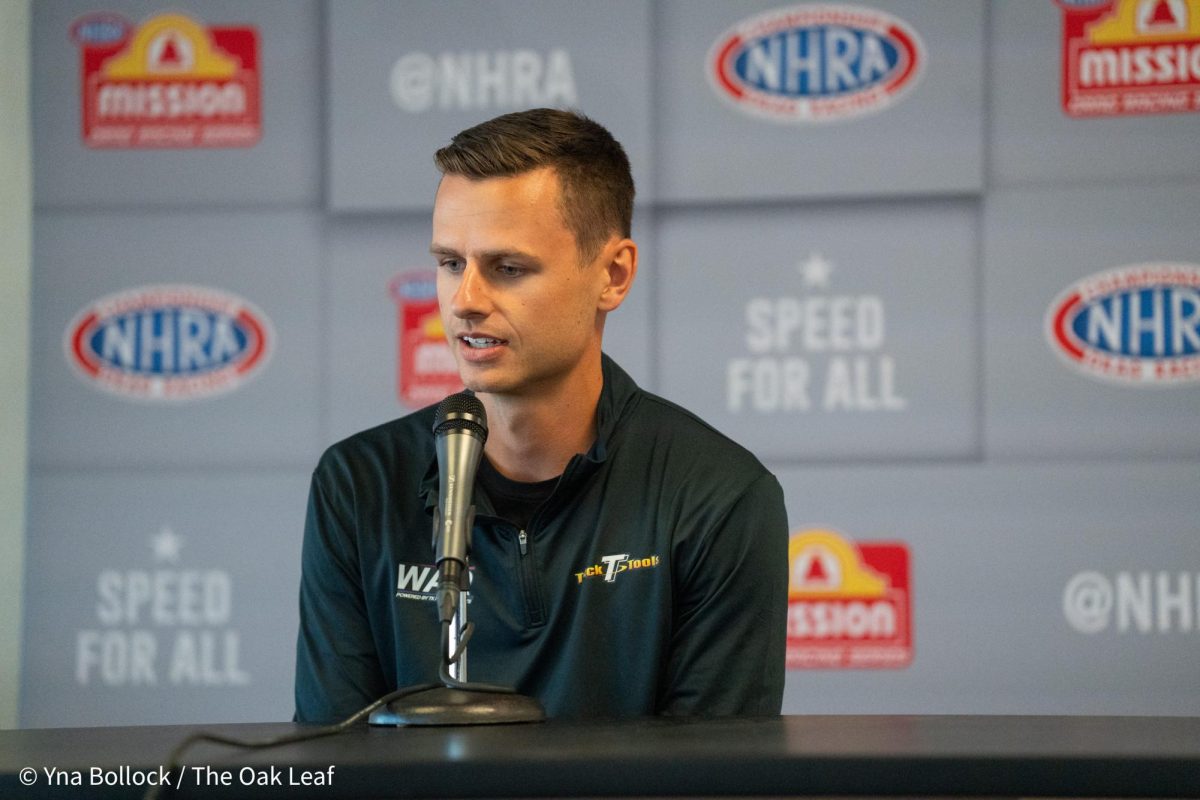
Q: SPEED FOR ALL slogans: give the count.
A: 2